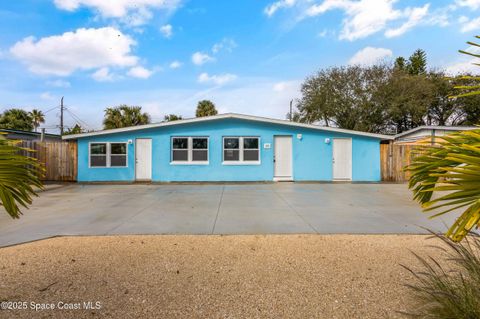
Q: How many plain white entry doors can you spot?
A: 3